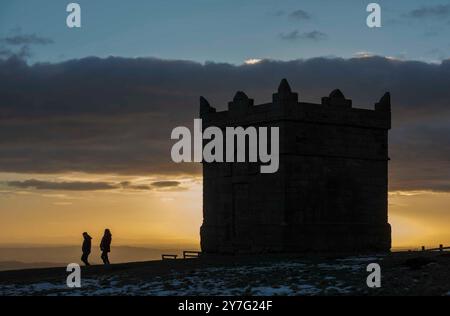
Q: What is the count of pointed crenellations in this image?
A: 5